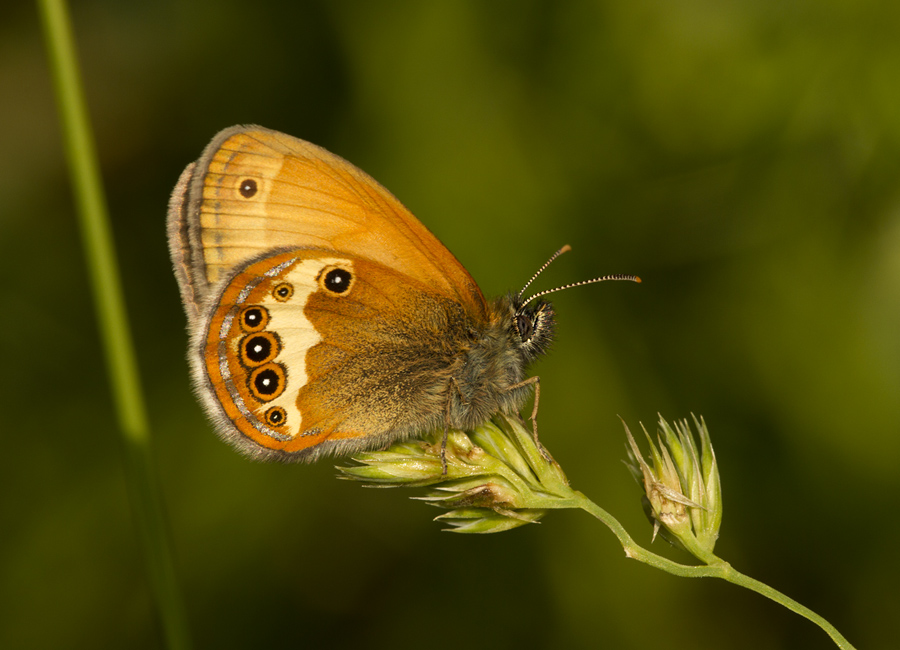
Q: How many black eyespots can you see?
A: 7